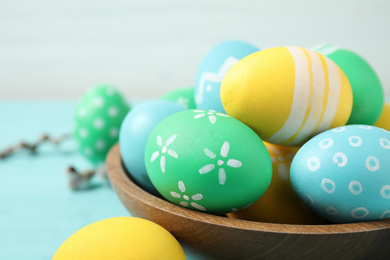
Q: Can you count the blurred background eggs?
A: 1